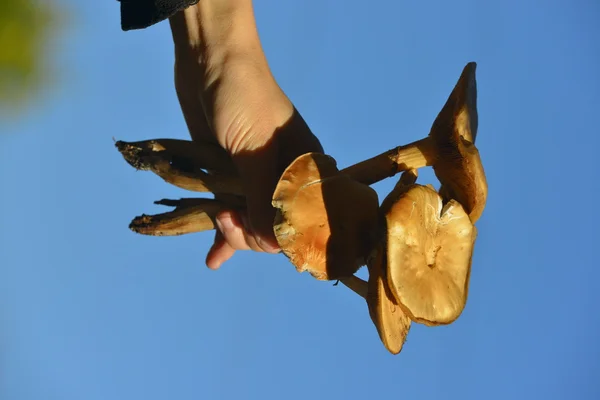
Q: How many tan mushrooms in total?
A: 4